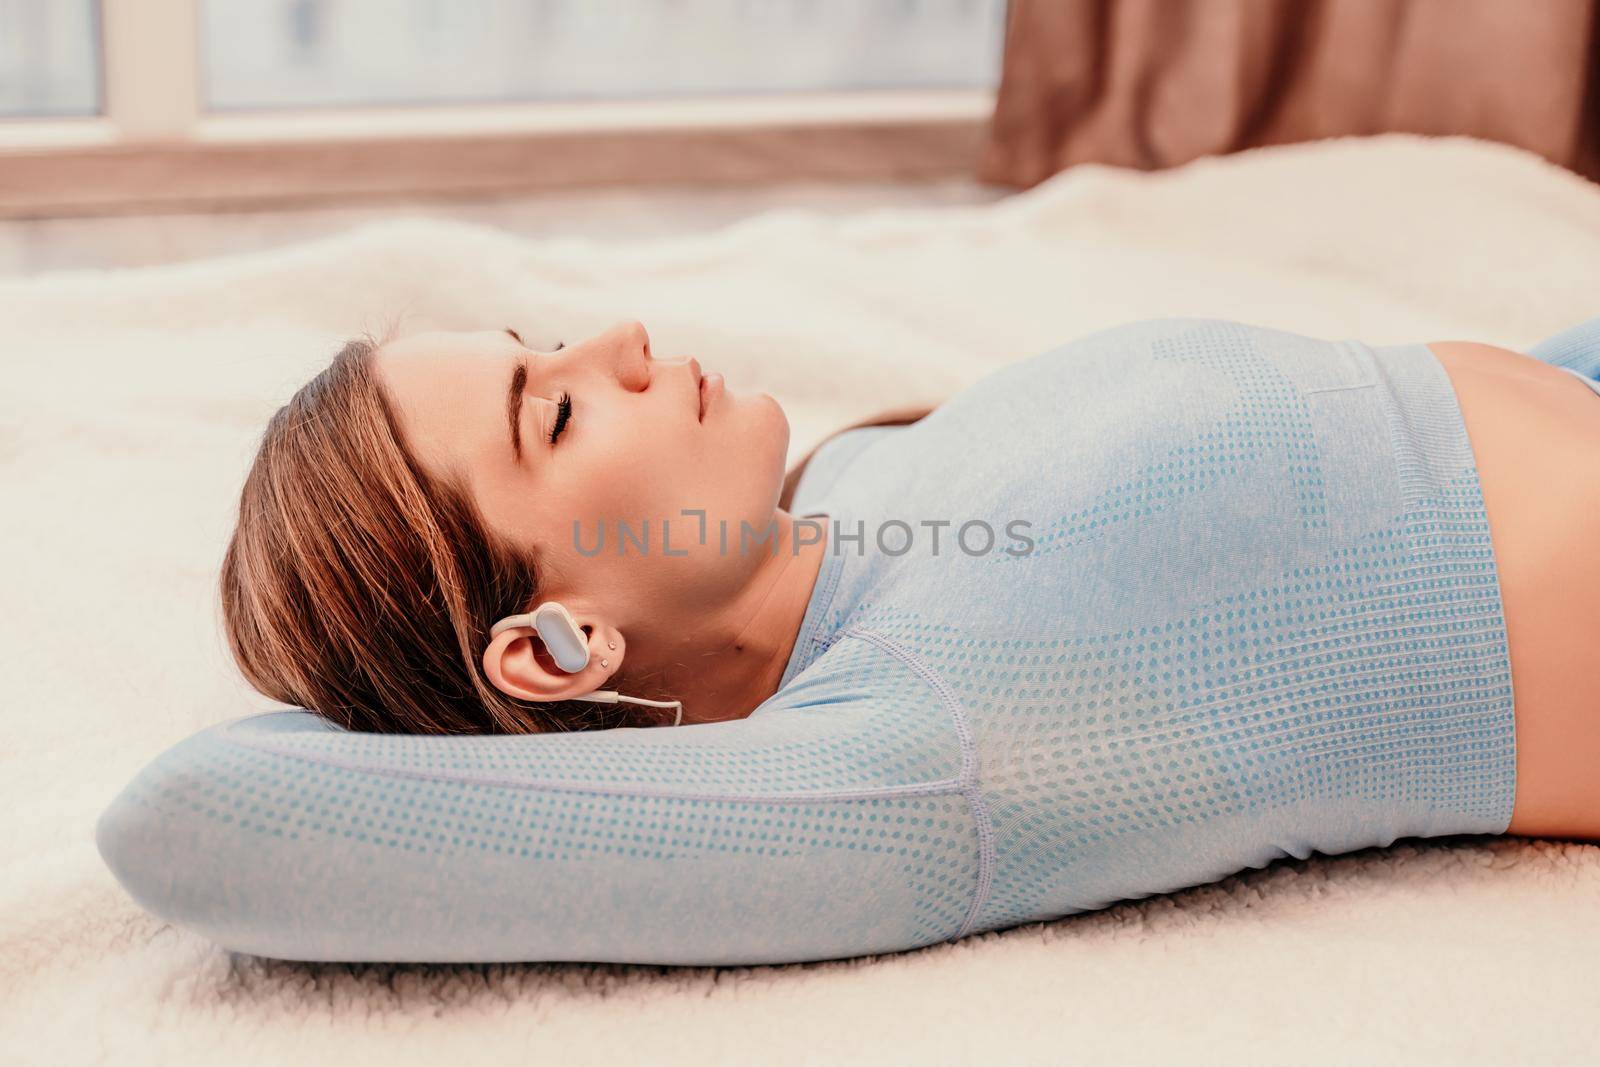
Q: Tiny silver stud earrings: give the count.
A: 2